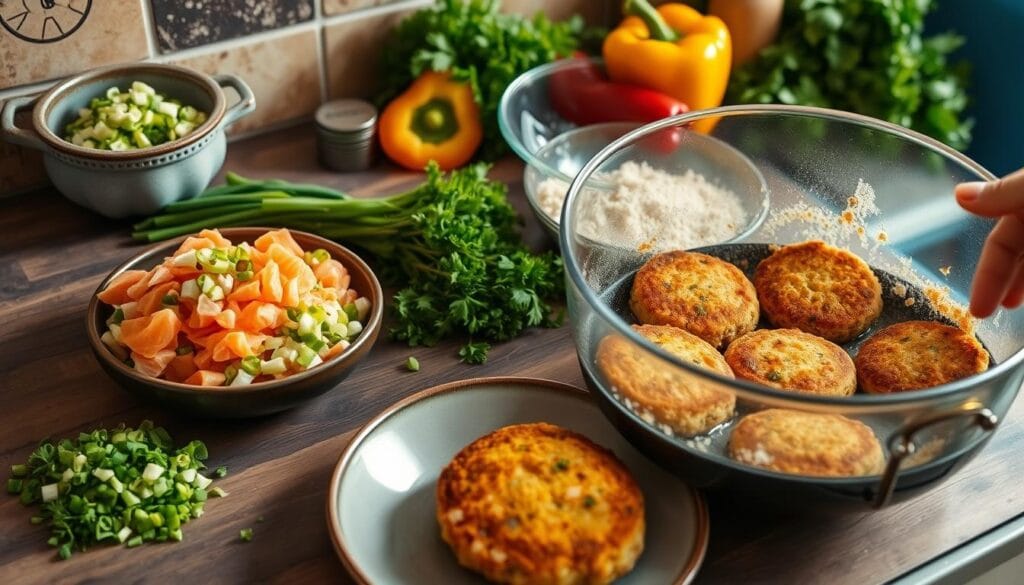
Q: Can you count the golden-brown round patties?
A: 7